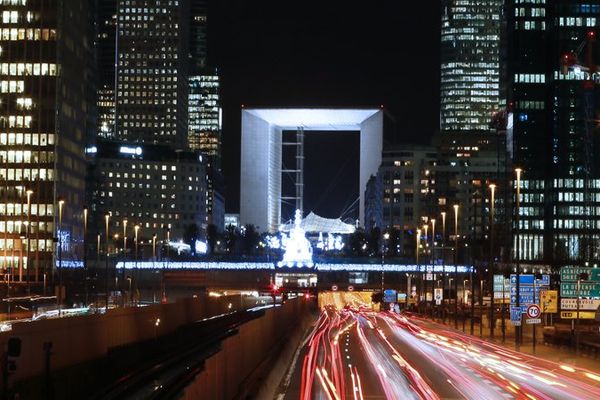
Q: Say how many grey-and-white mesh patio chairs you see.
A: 0